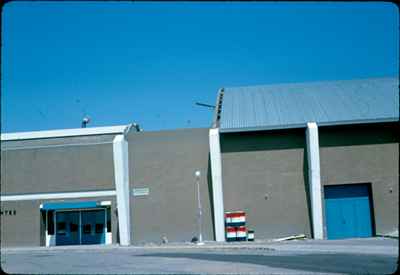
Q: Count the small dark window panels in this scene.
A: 4